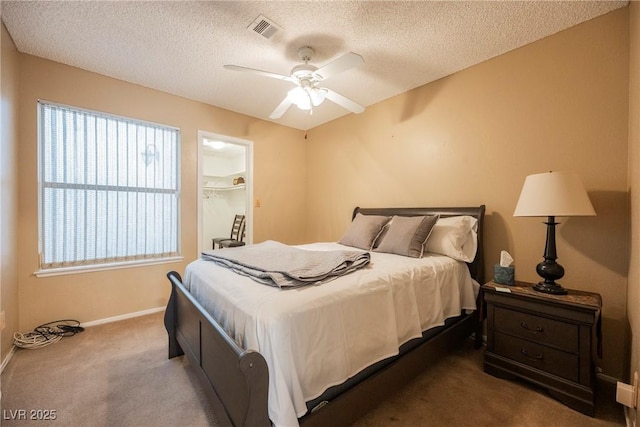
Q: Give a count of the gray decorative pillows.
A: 2